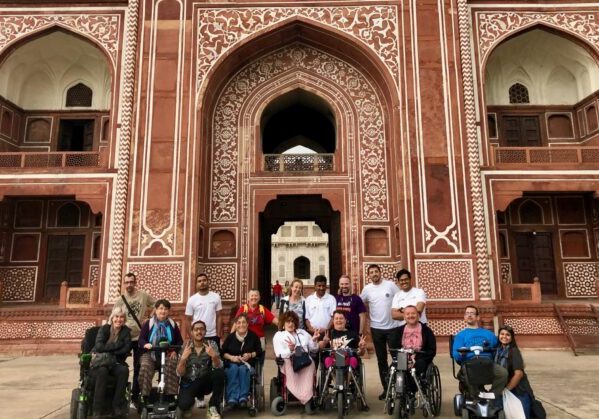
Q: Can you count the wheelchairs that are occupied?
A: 7